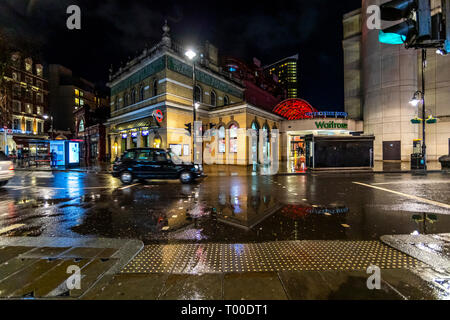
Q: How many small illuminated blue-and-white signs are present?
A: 3